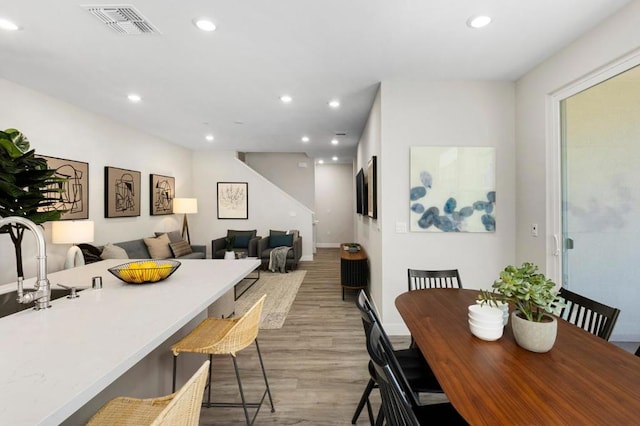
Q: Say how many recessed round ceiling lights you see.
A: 11